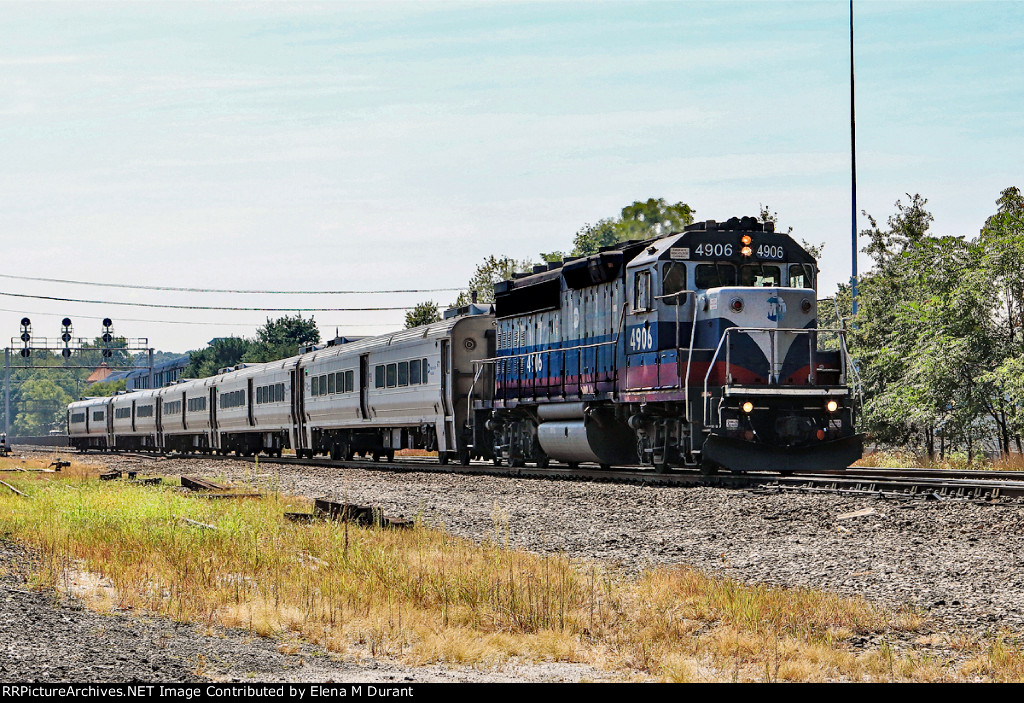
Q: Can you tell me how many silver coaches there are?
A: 5